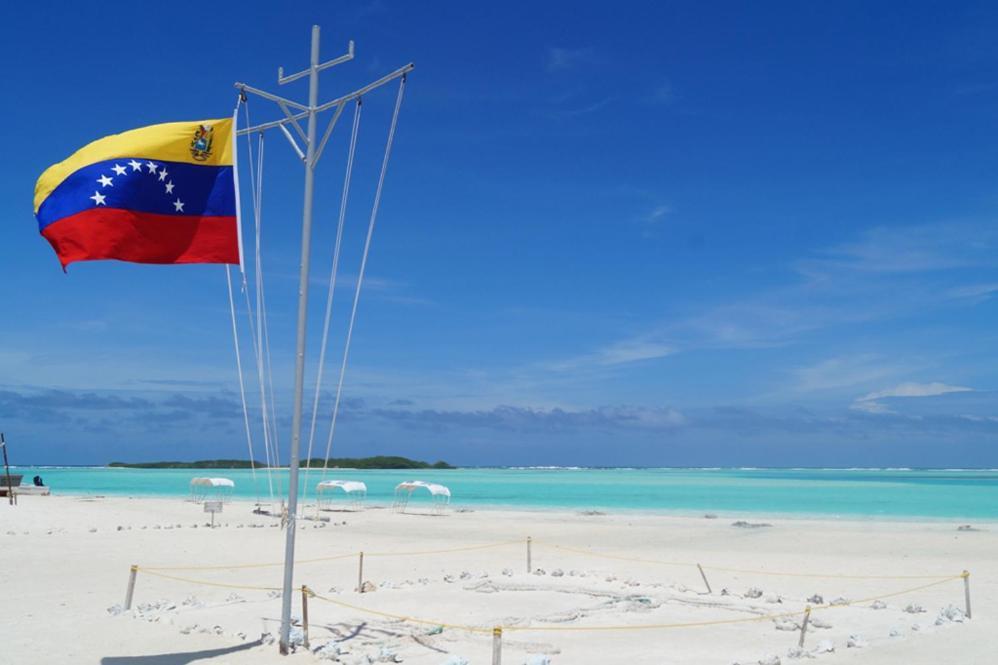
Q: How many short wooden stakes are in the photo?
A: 8